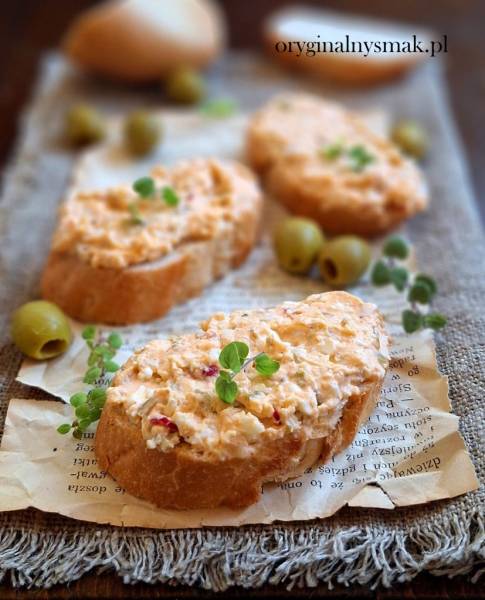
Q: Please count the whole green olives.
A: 7